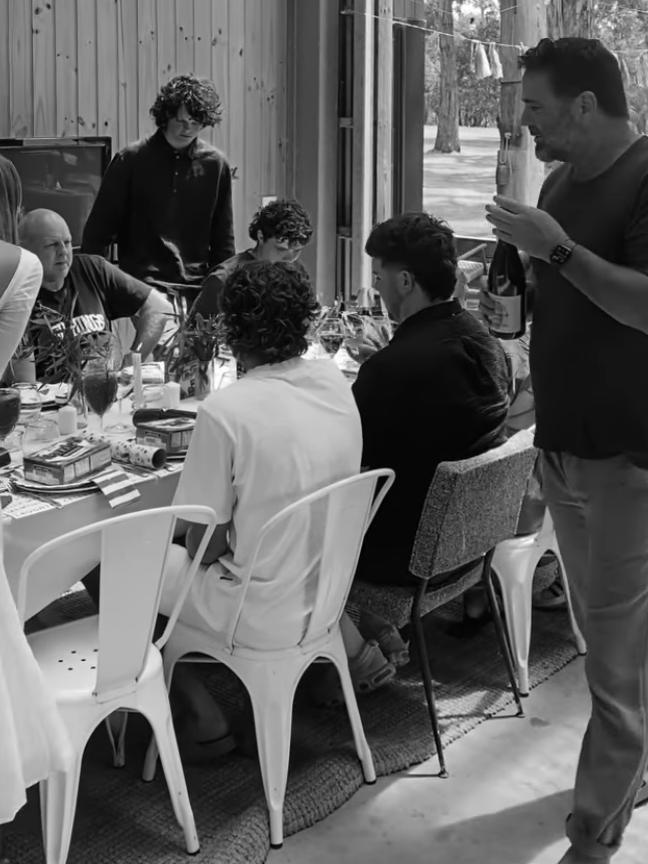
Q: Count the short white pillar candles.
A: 2